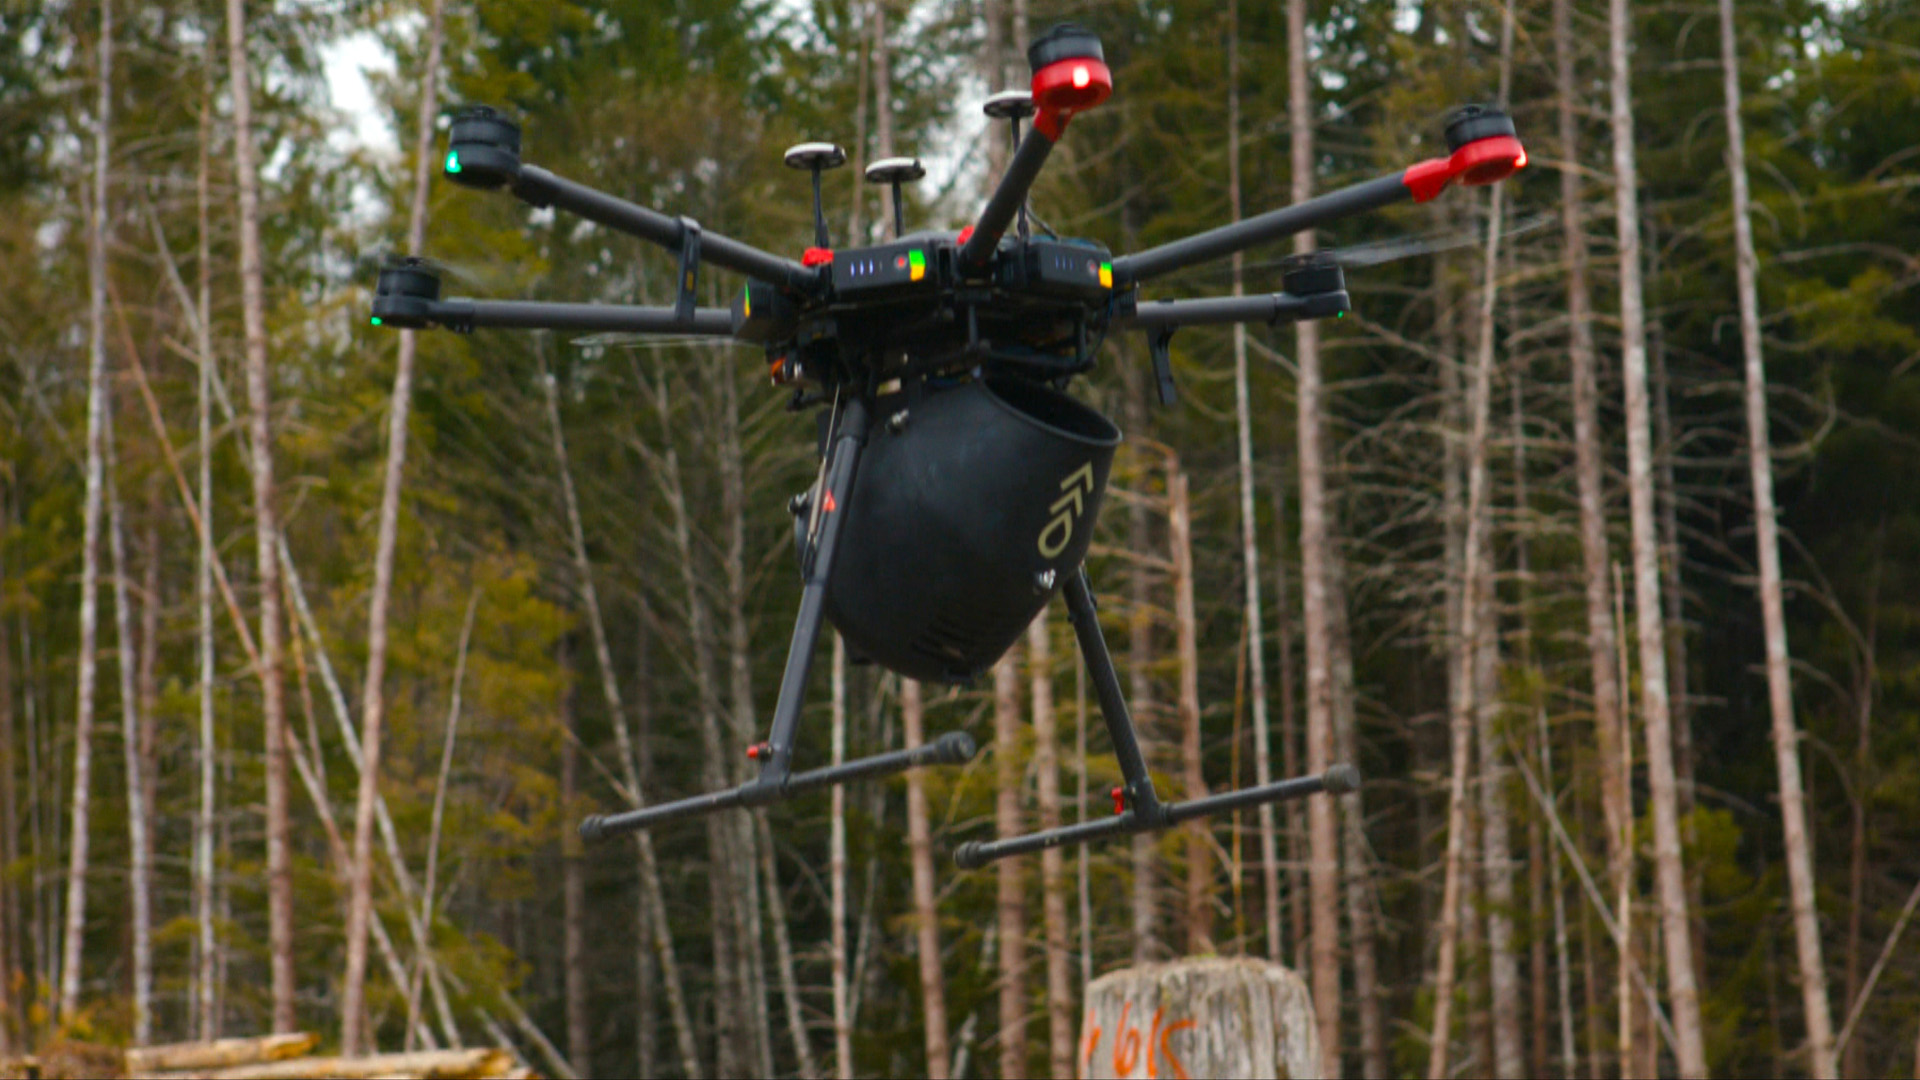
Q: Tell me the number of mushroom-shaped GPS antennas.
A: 3